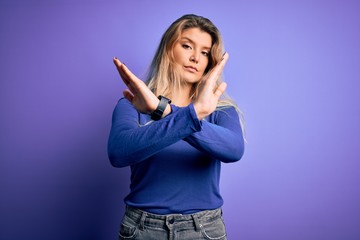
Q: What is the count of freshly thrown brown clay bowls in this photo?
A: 0